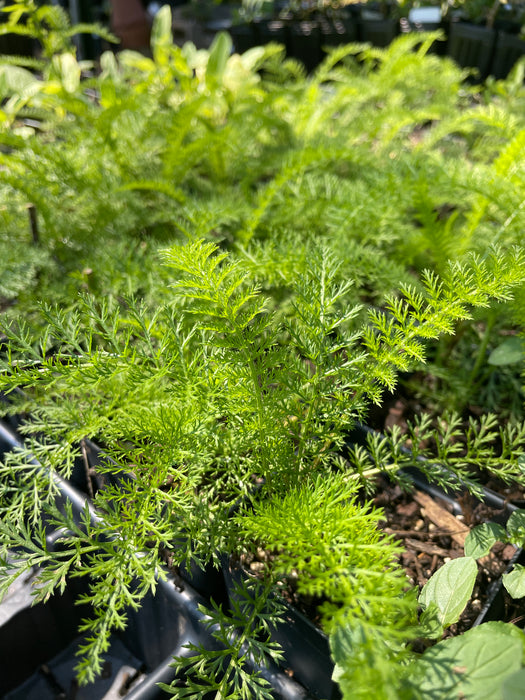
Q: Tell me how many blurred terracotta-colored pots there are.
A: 1